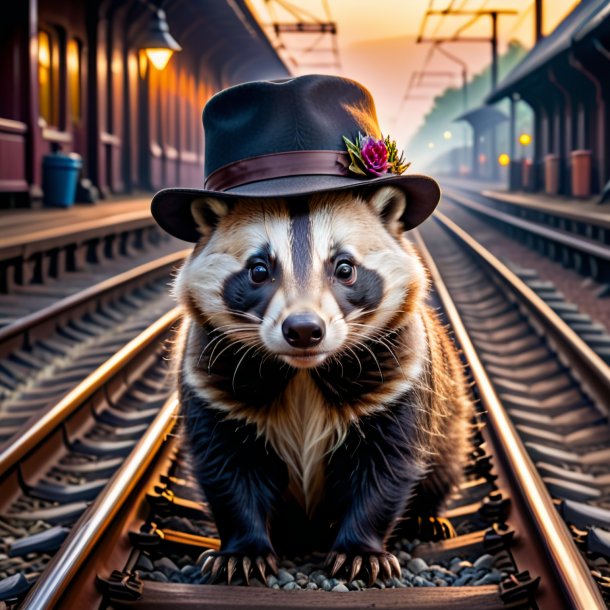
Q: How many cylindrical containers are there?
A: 3